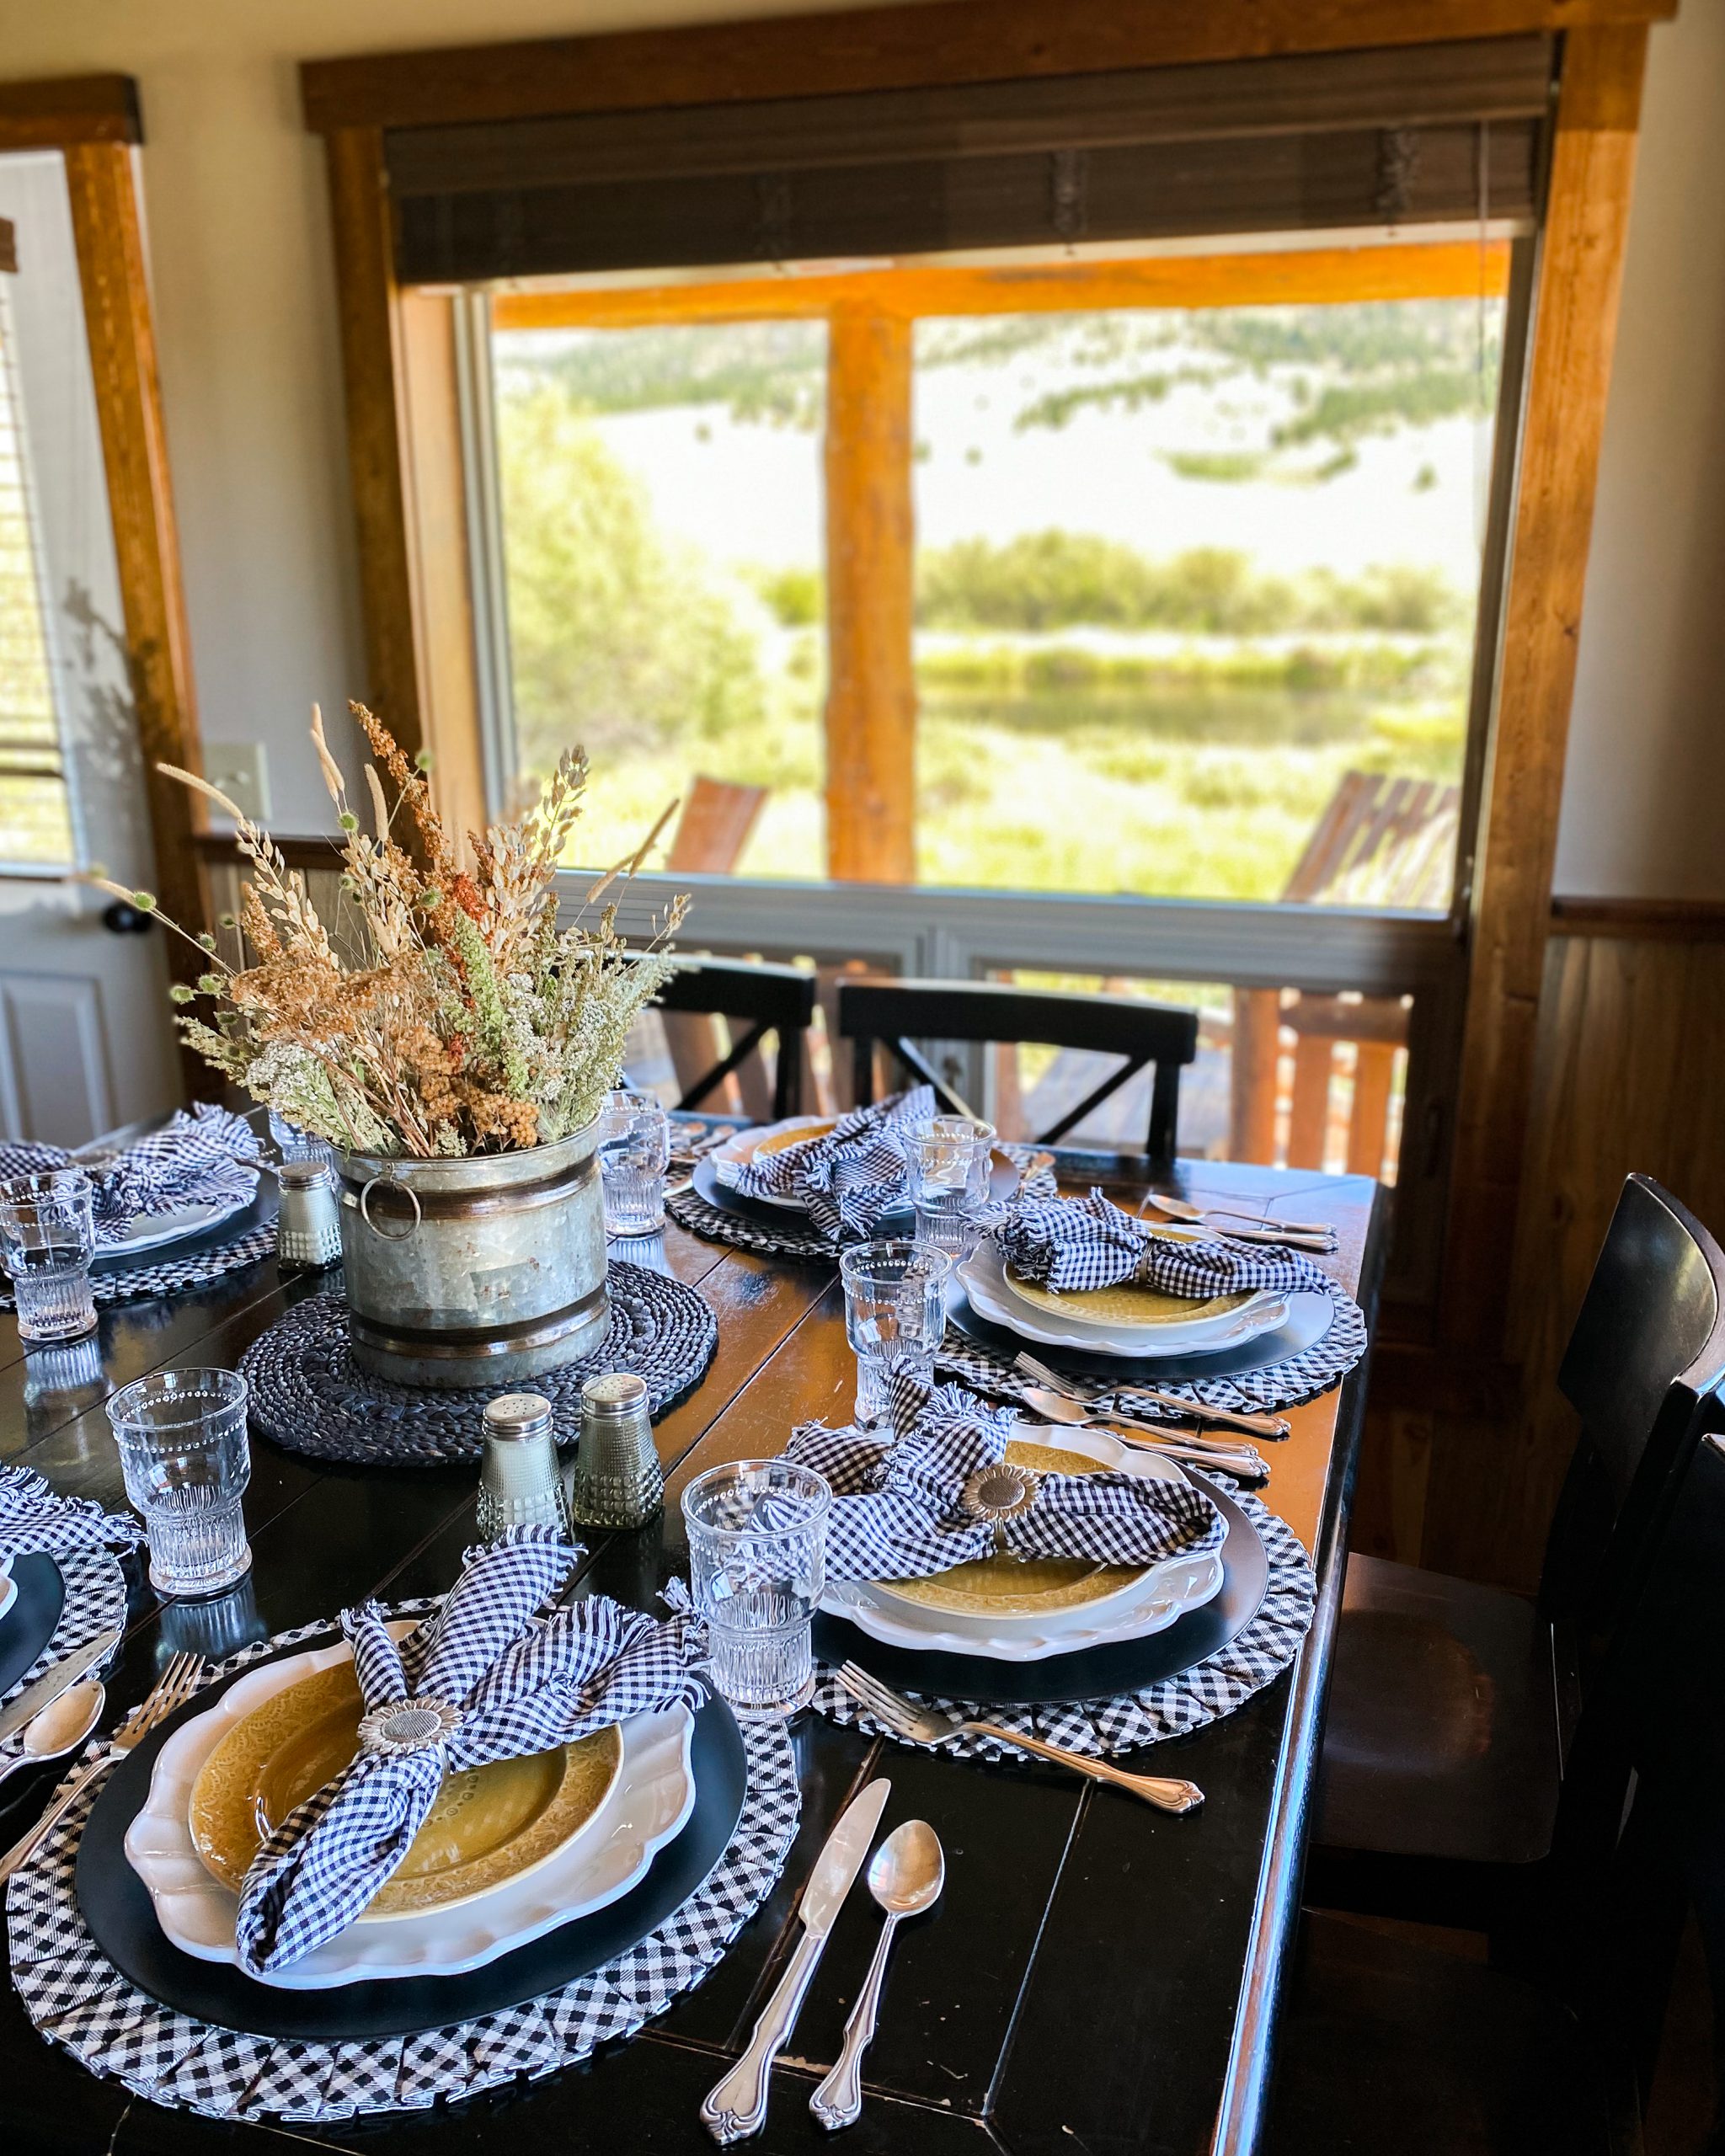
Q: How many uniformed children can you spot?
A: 0